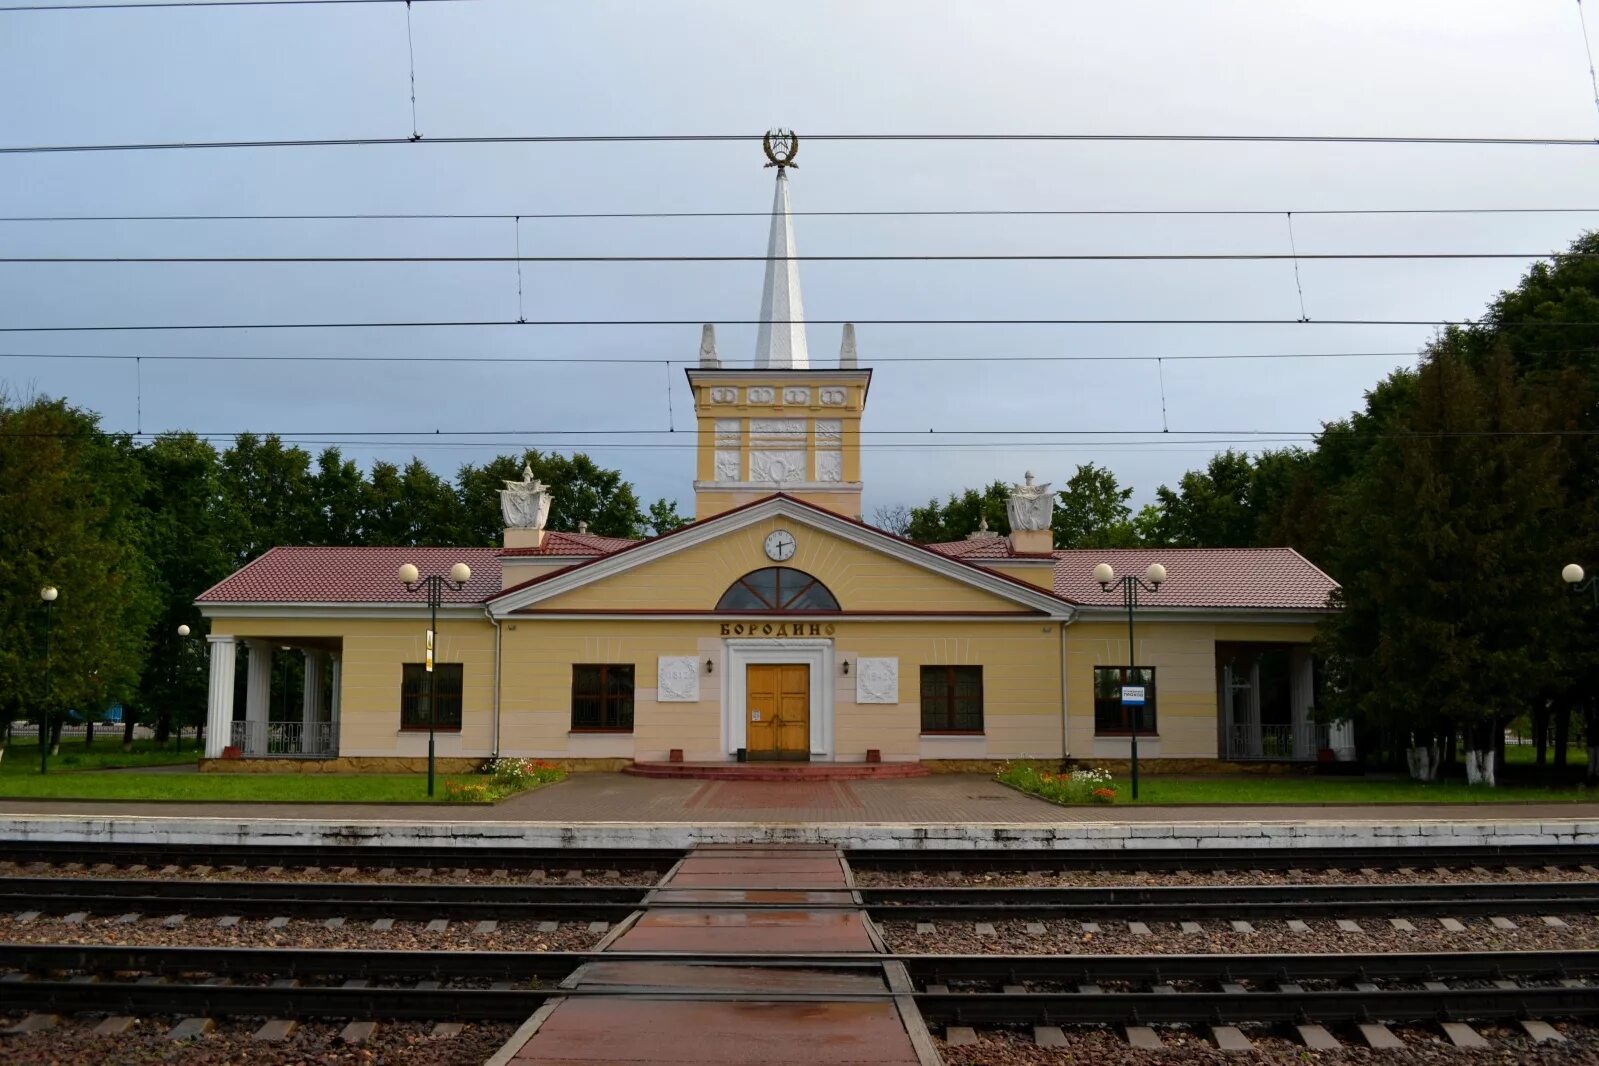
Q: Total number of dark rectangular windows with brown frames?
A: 4